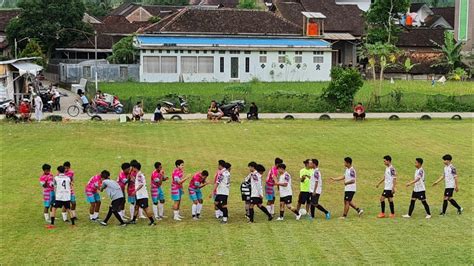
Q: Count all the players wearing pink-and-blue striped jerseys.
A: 10